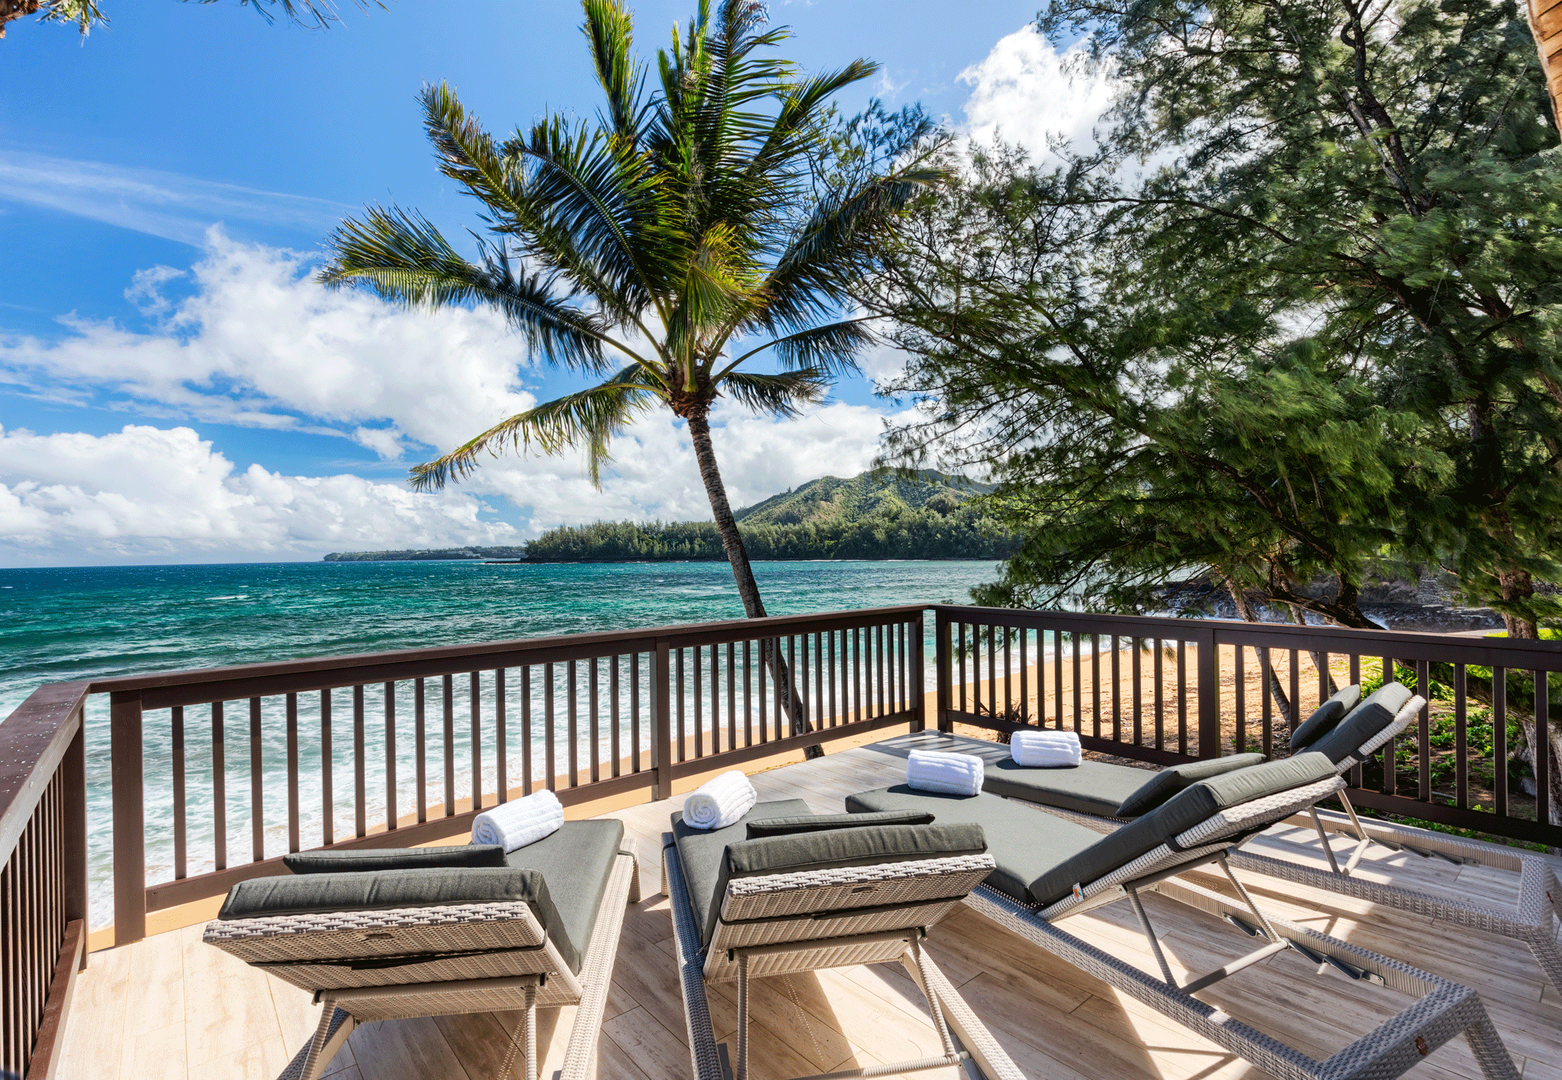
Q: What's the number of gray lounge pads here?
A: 4